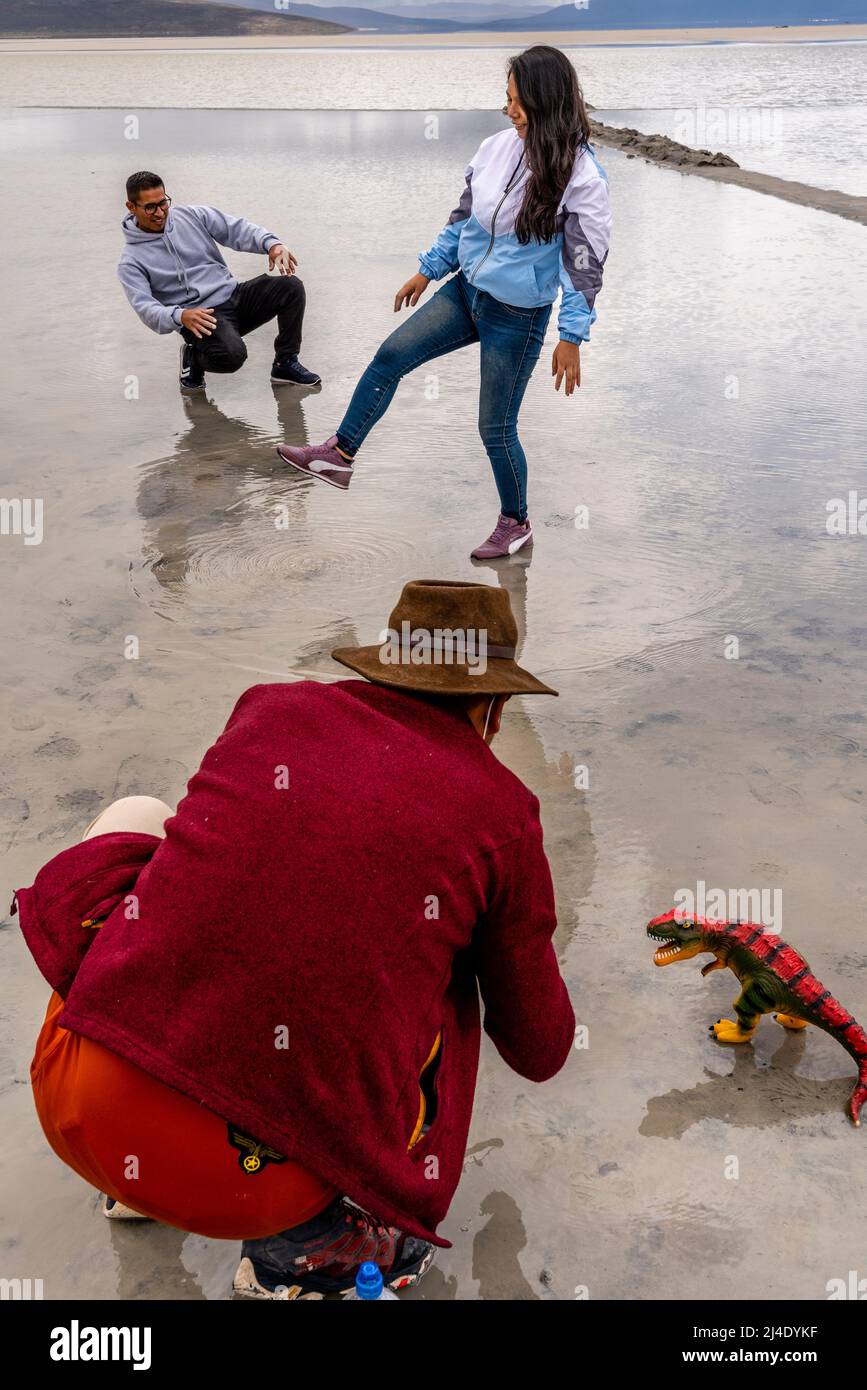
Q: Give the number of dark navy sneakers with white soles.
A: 2